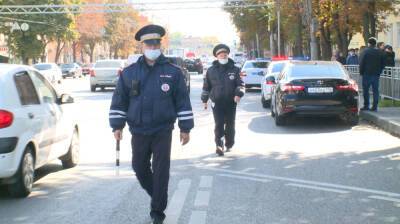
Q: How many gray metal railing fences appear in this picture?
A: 1